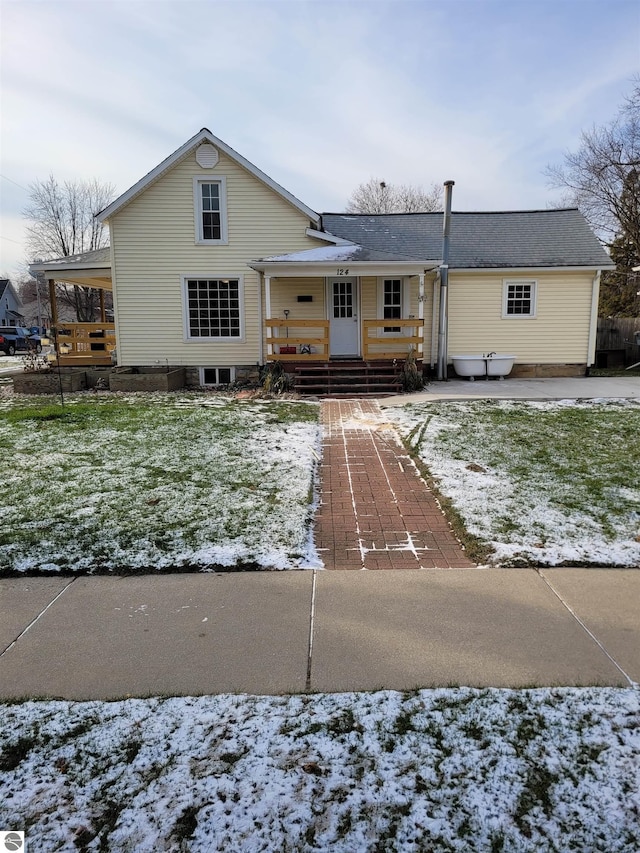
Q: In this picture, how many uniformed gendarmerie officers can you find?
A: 0